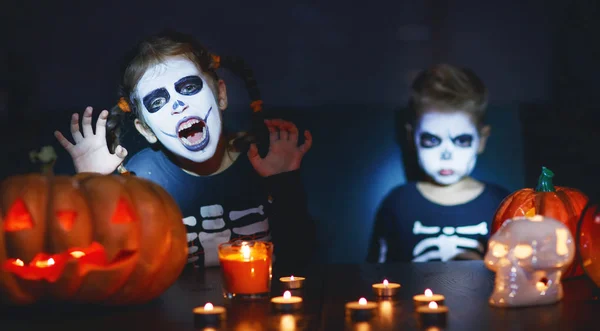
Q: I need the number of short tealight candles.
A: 7